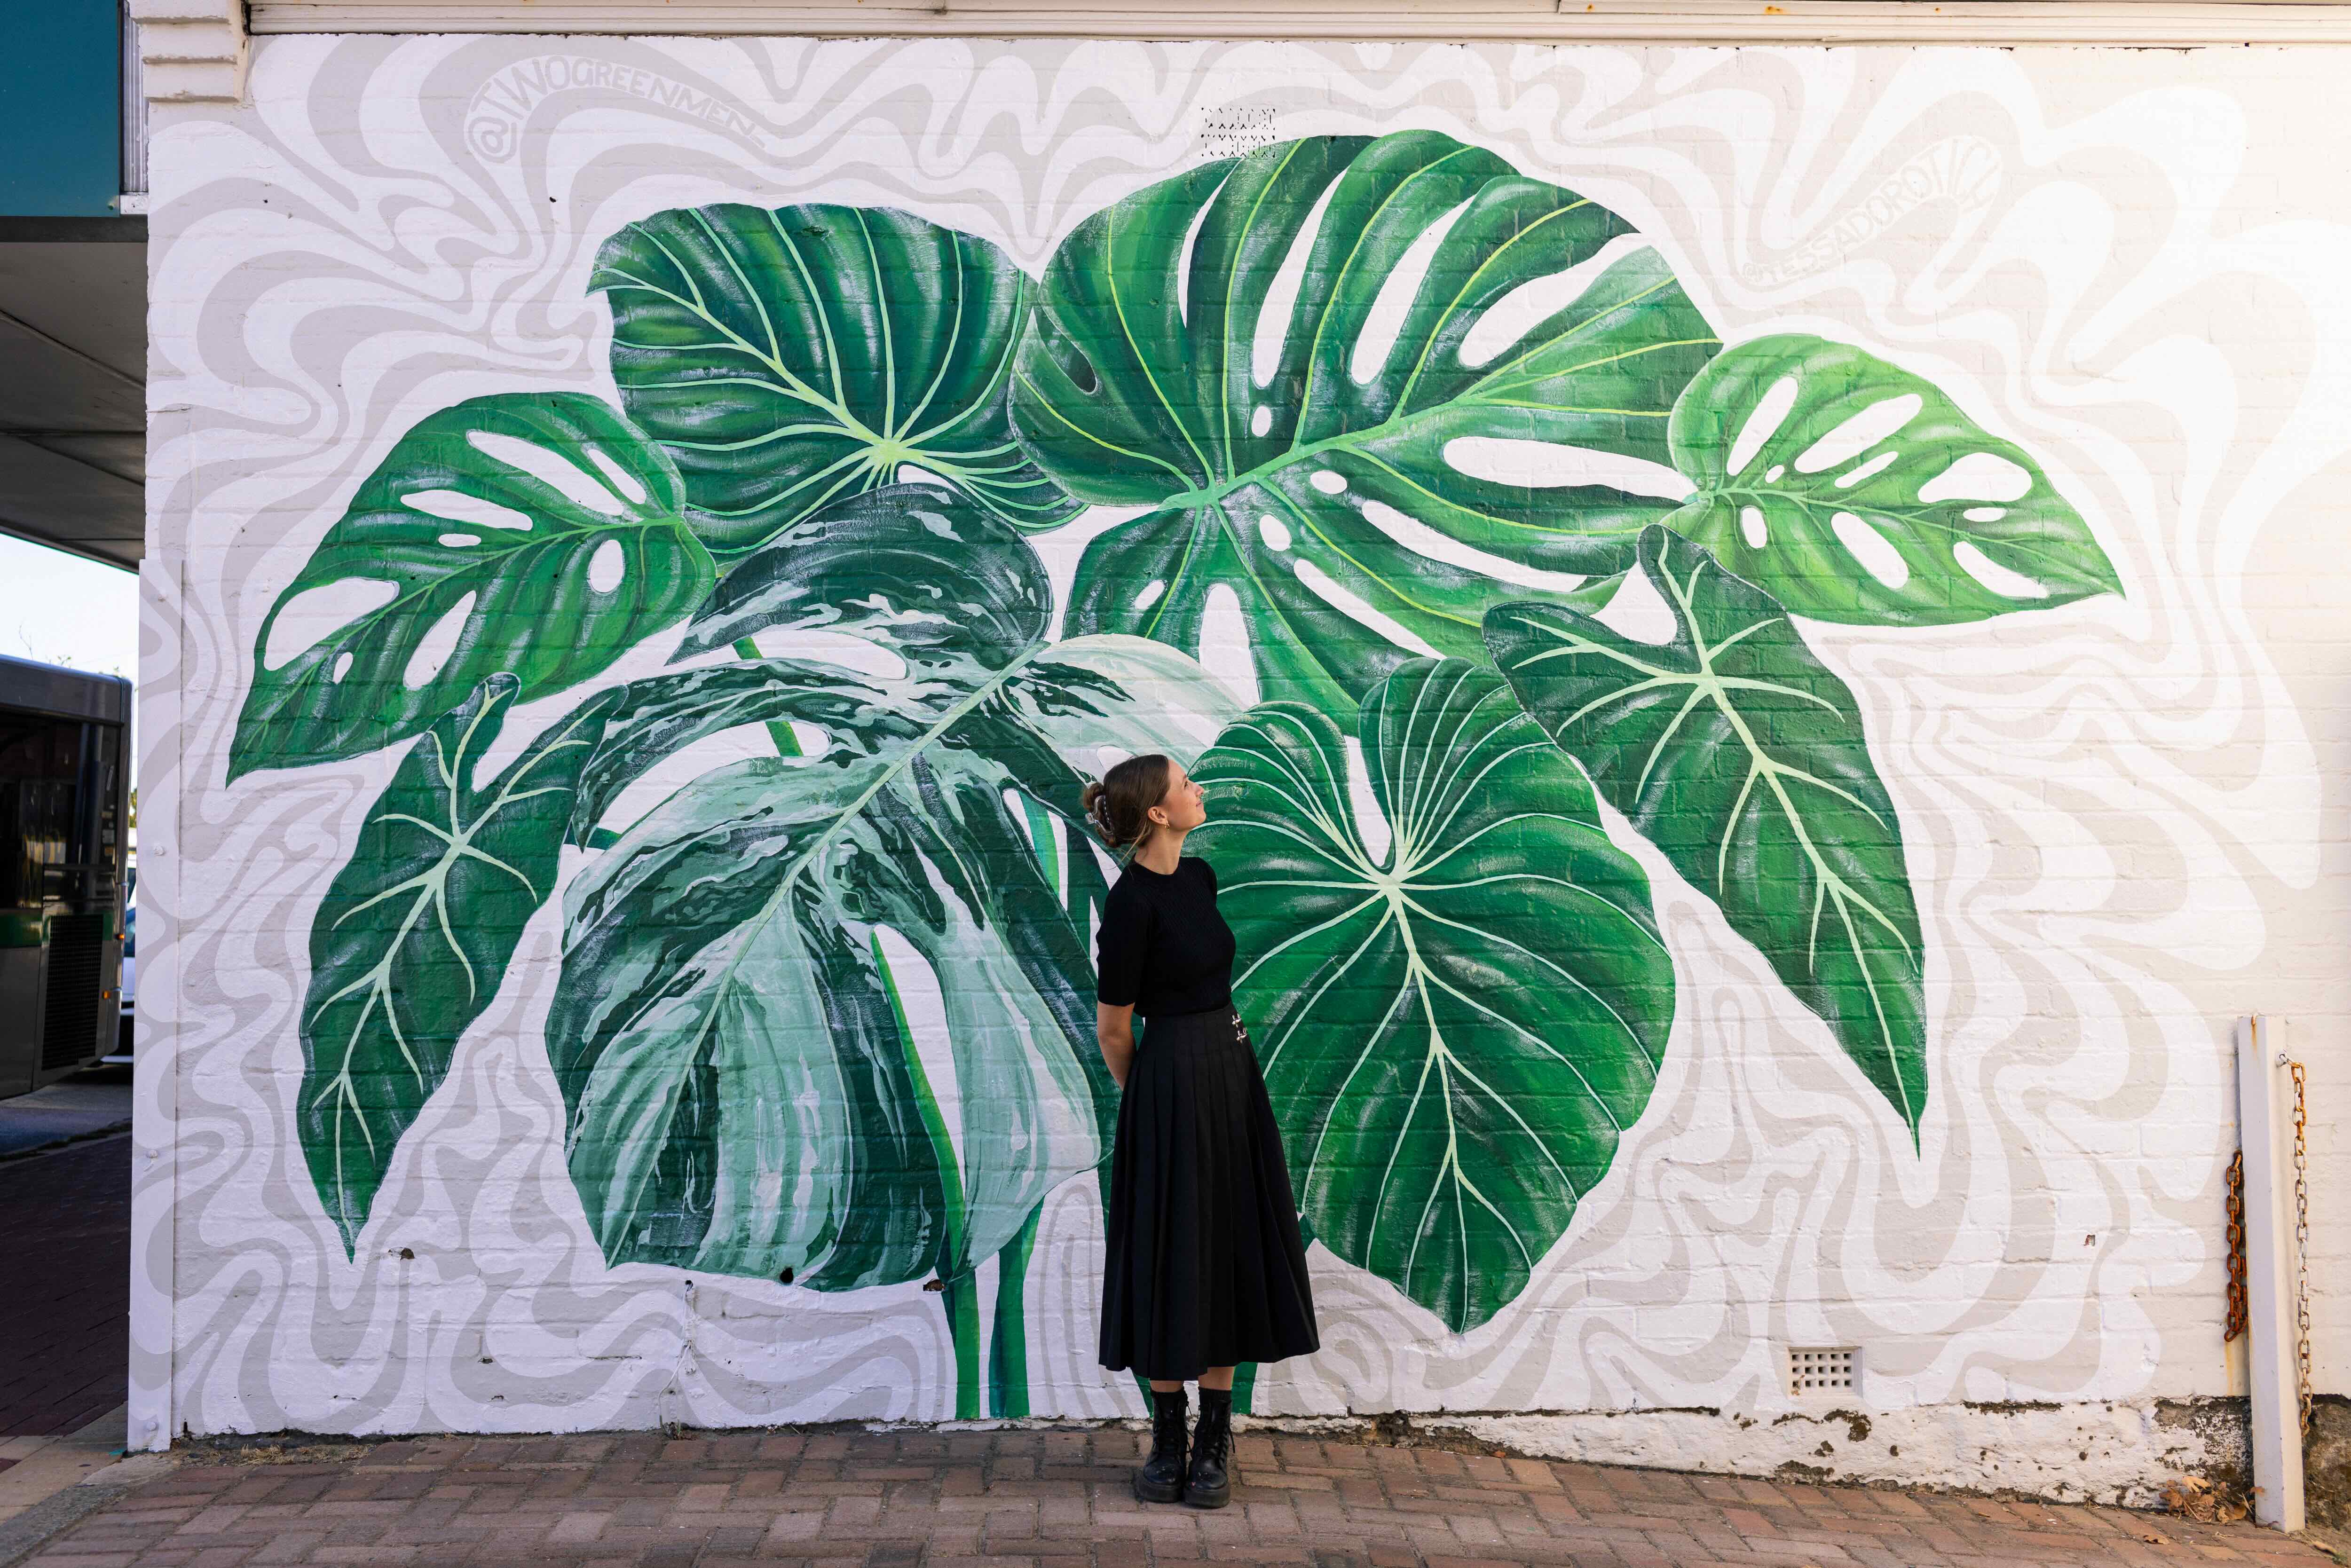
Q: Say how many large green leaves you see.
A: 8